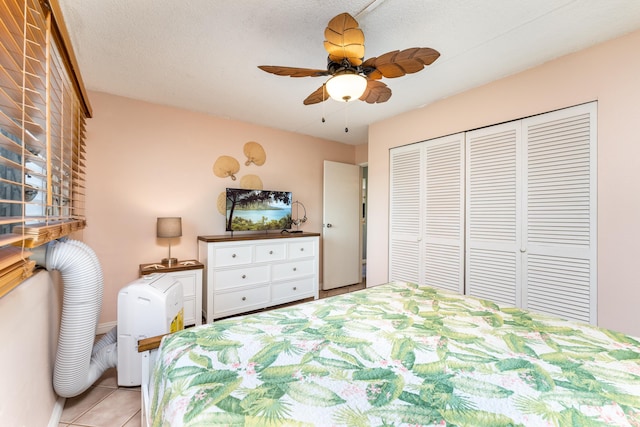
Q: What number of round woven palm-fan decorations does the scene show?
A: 4